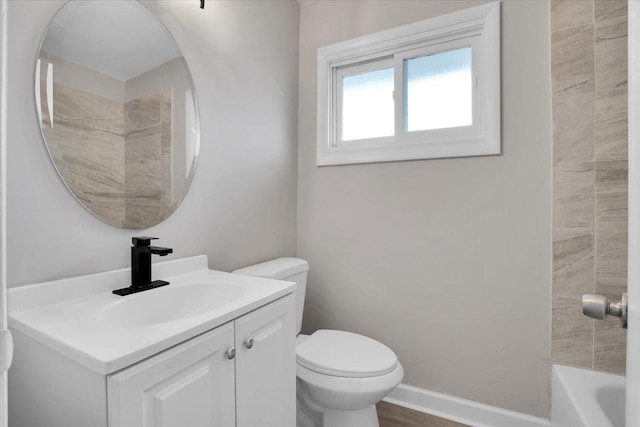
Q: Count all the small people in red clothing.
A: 0